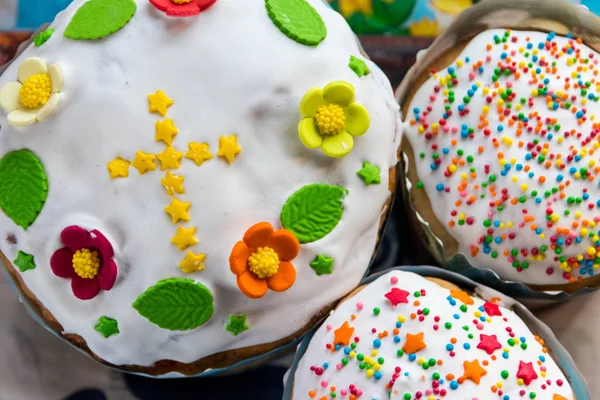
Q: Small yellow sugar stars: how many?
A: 11